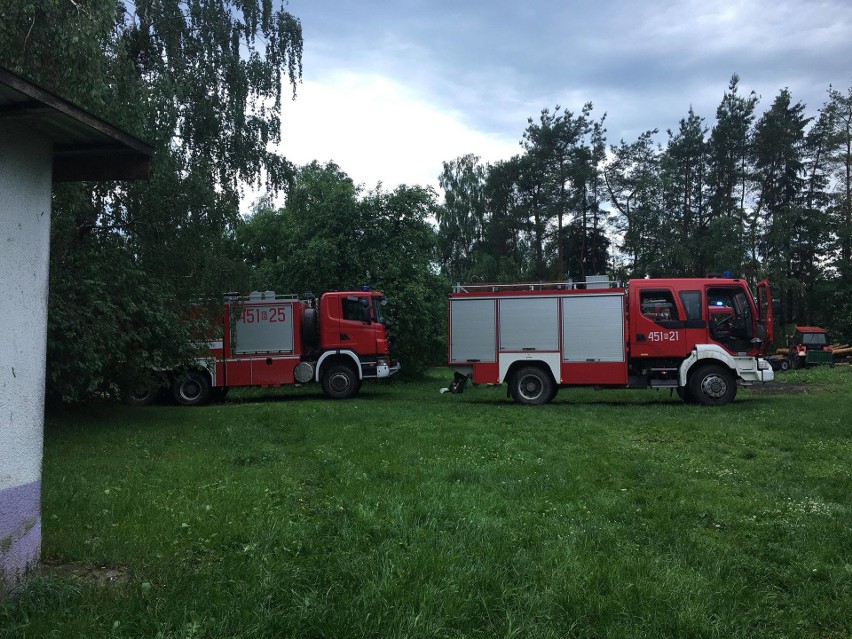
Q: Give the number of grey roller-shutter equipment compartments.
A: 4